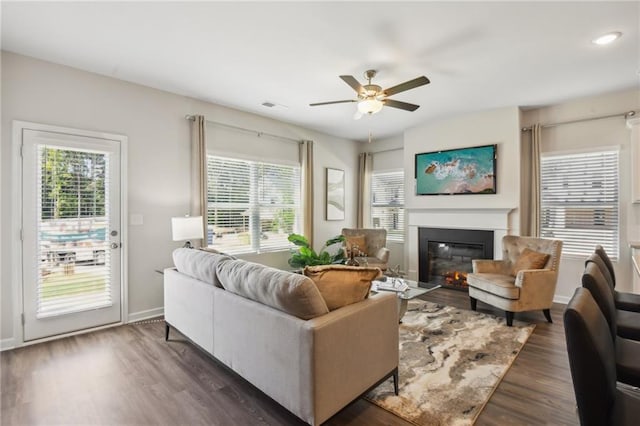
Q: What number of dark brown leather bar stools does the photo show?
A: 4